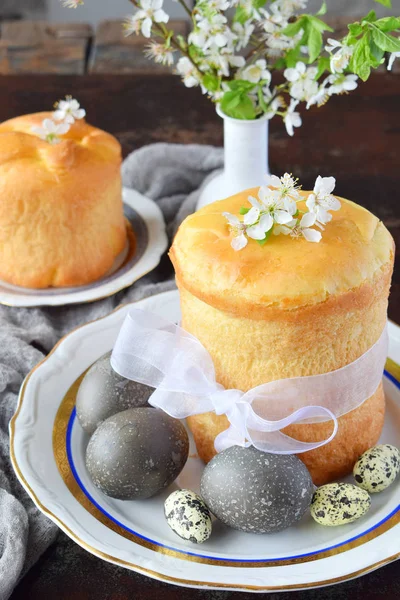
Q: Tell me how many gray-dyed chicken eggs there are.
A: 3